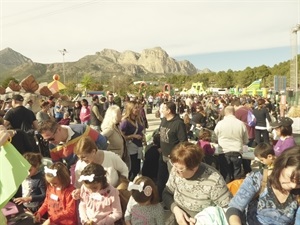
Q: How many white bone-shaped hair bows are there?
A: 3